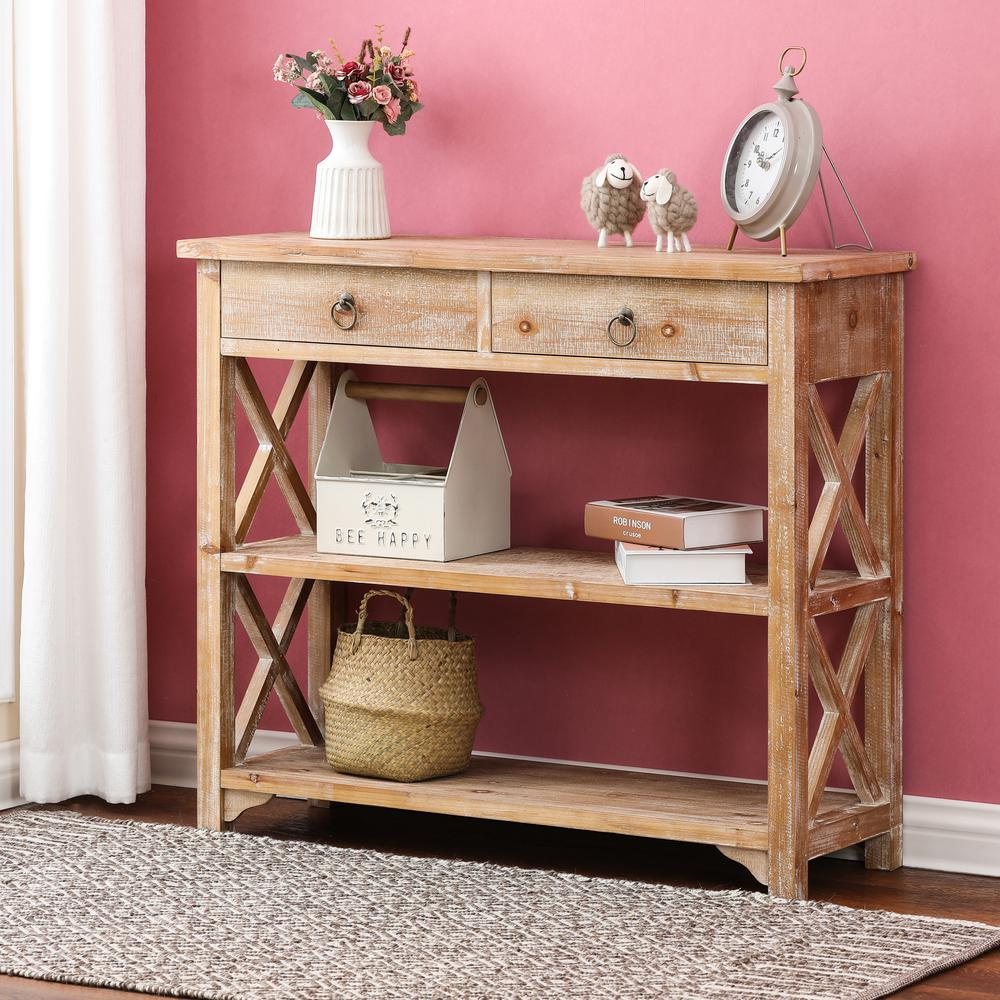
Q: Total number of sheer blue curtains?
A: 0